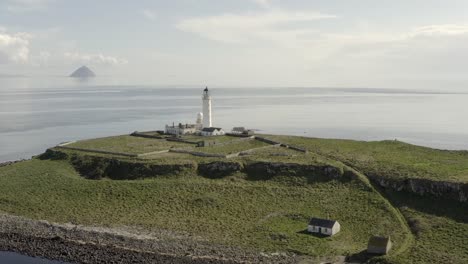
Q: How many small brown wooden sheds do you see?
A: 1